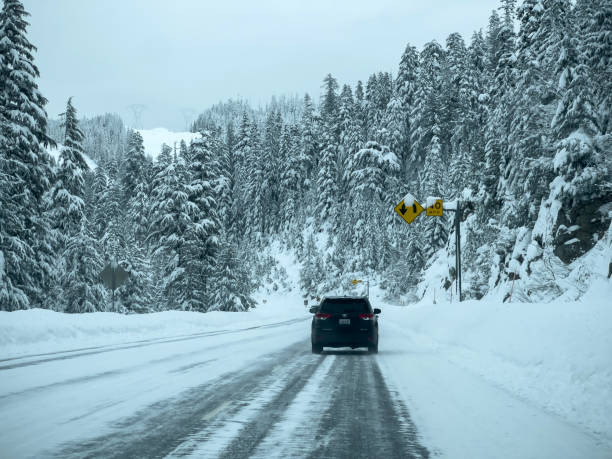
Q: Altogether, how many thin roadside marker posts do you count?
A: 3